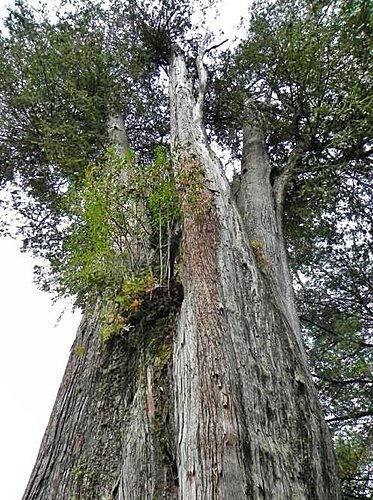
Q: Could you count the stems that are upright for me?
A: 3